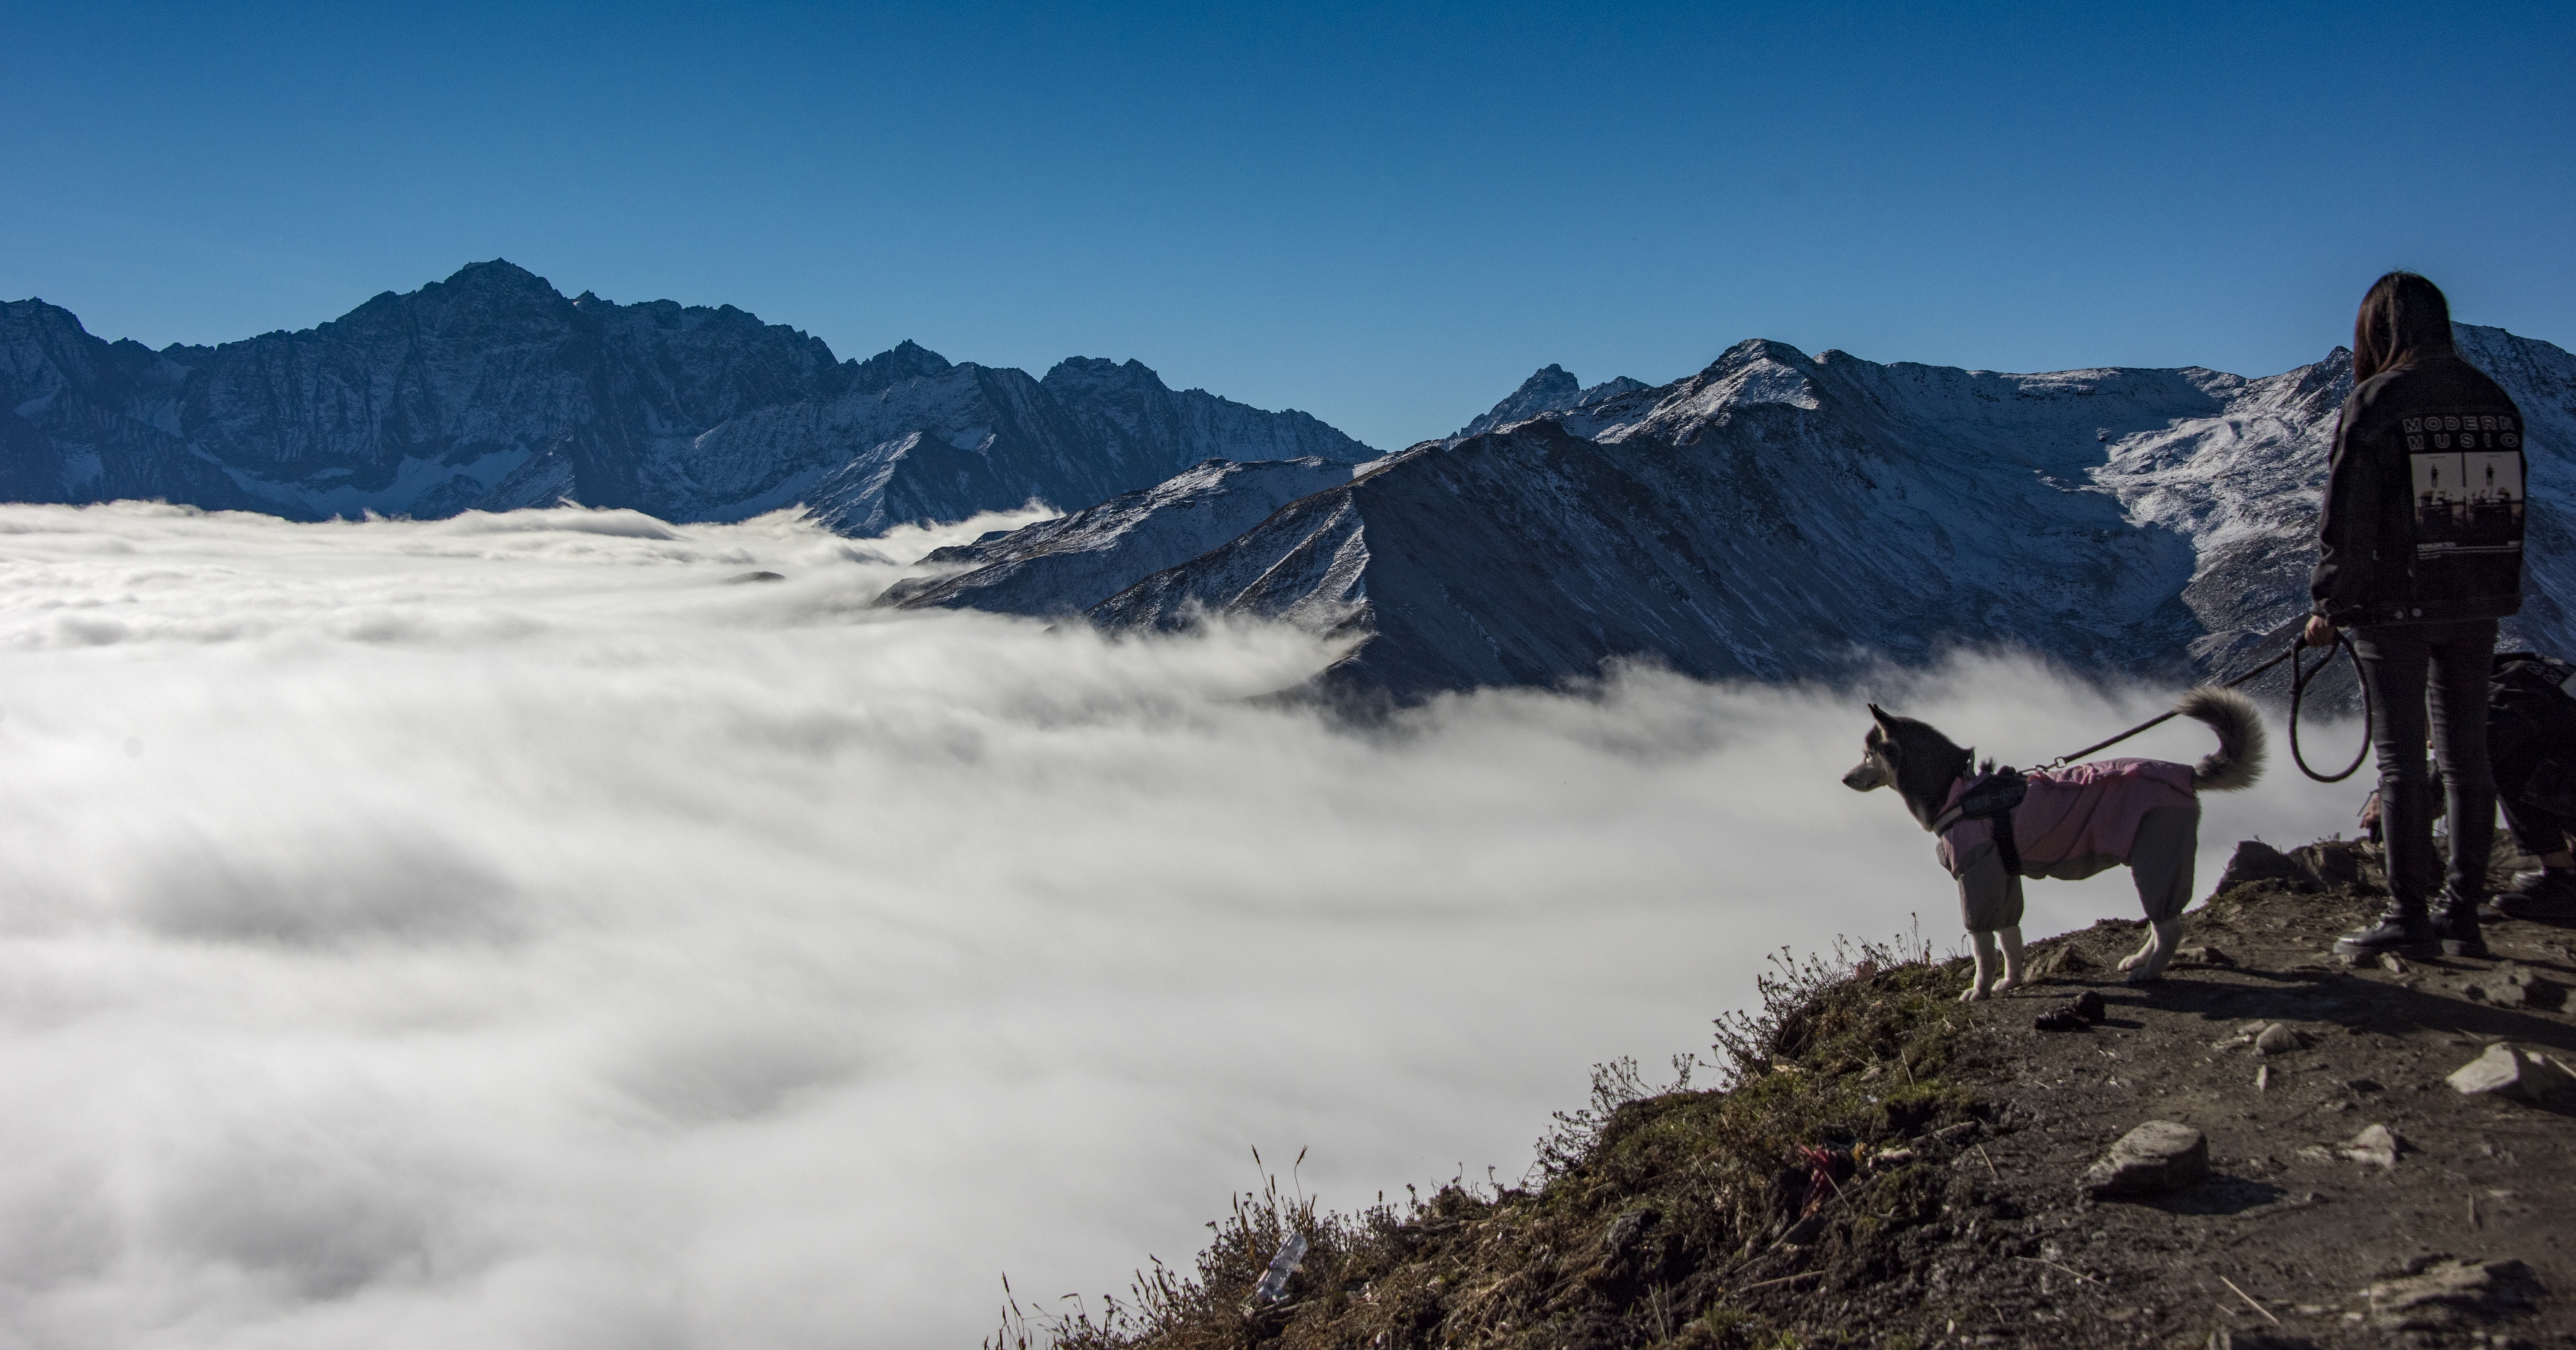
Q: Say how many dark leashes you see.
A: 1